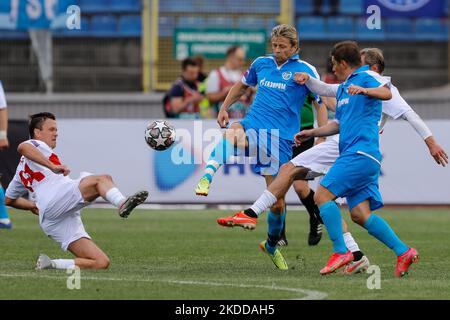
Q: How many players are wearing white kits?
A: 2